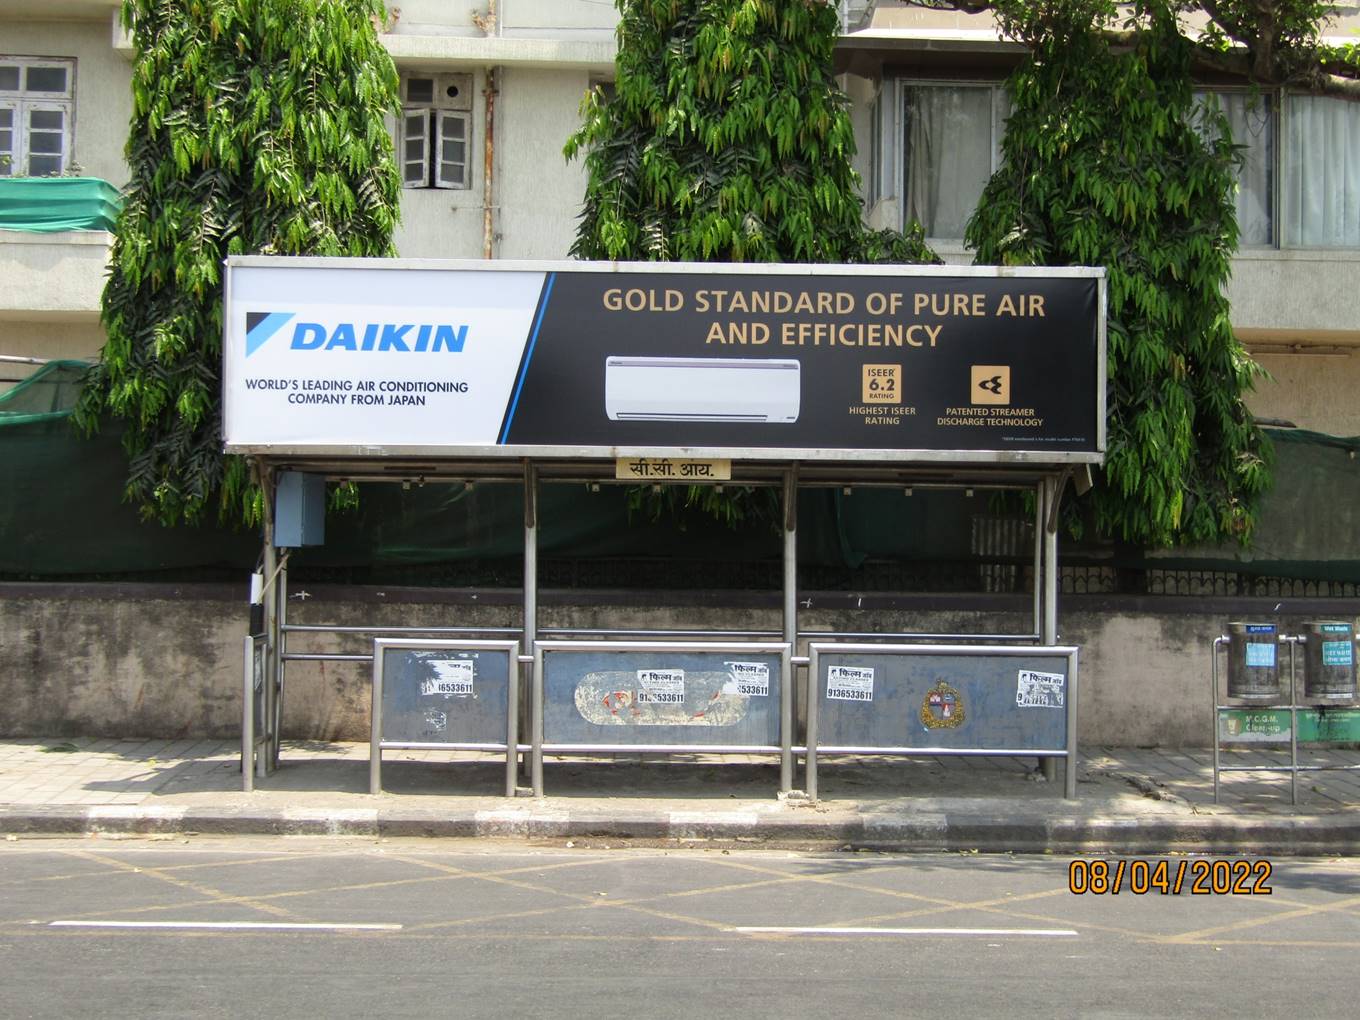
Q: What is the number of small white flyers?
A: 5